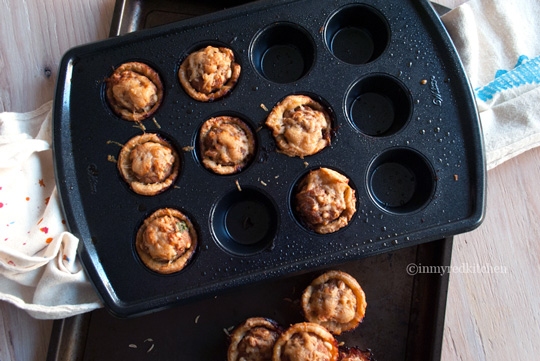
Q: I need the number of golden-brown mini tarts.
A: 11